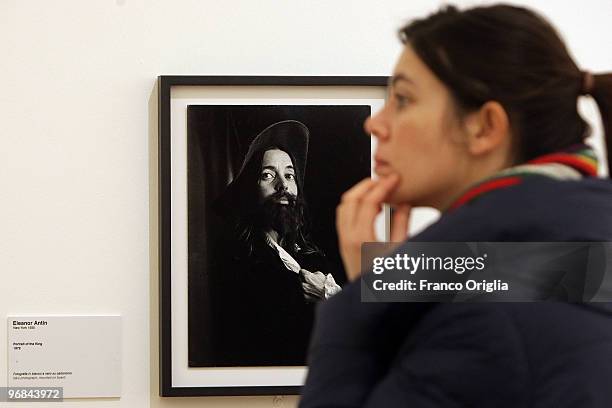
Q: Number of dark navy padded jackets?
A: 1